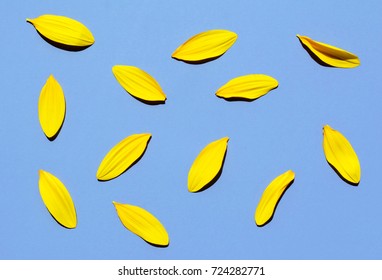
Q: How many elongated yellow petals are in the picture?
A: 12